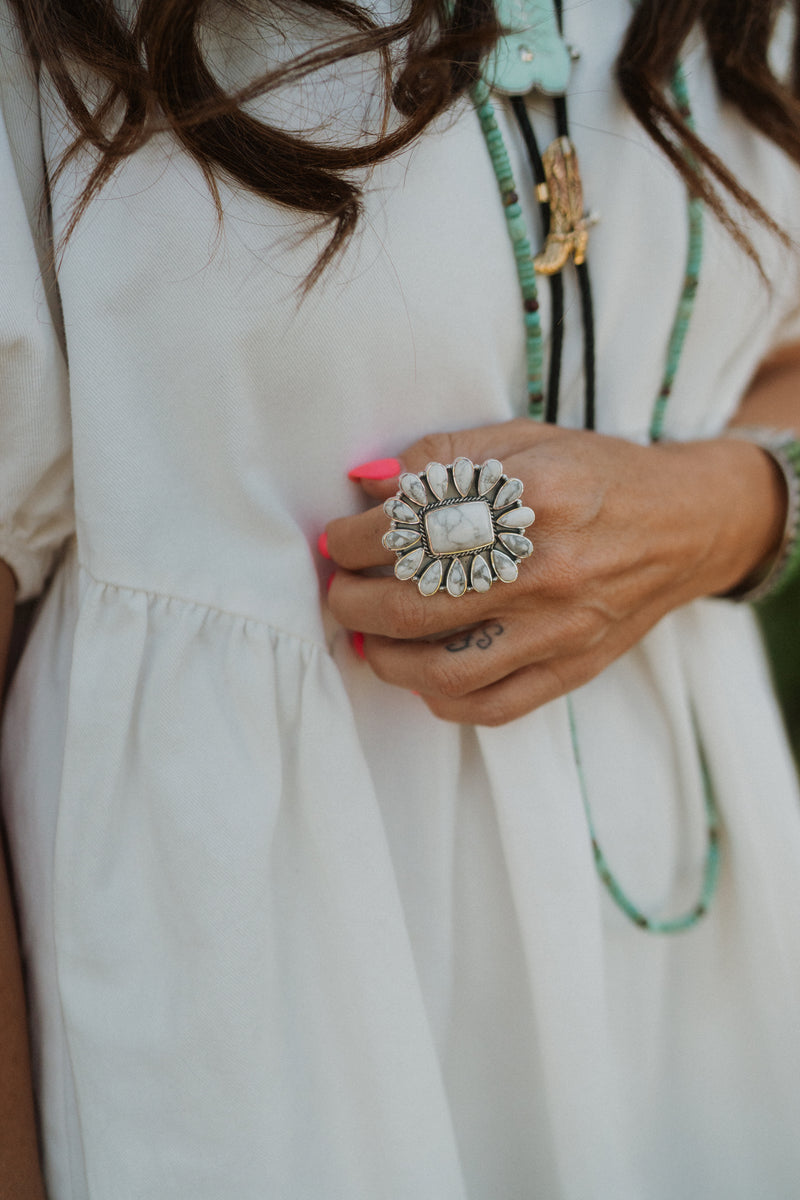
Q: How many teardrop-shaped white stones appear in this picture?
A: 14